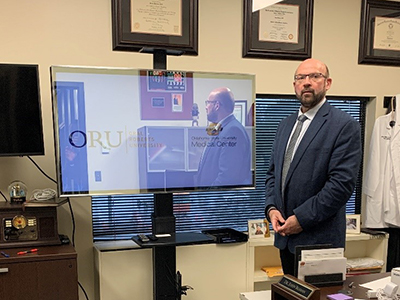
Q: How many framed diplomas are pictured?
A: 3